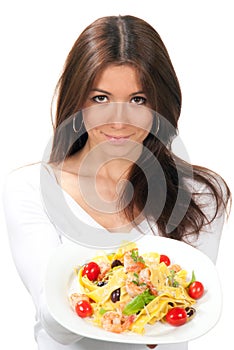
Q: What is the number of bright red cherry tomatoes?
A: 5